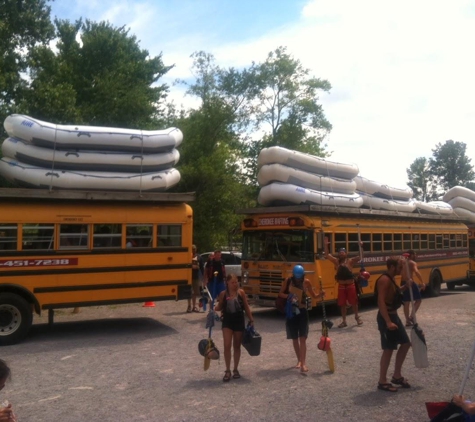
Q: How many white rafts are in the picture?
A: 12